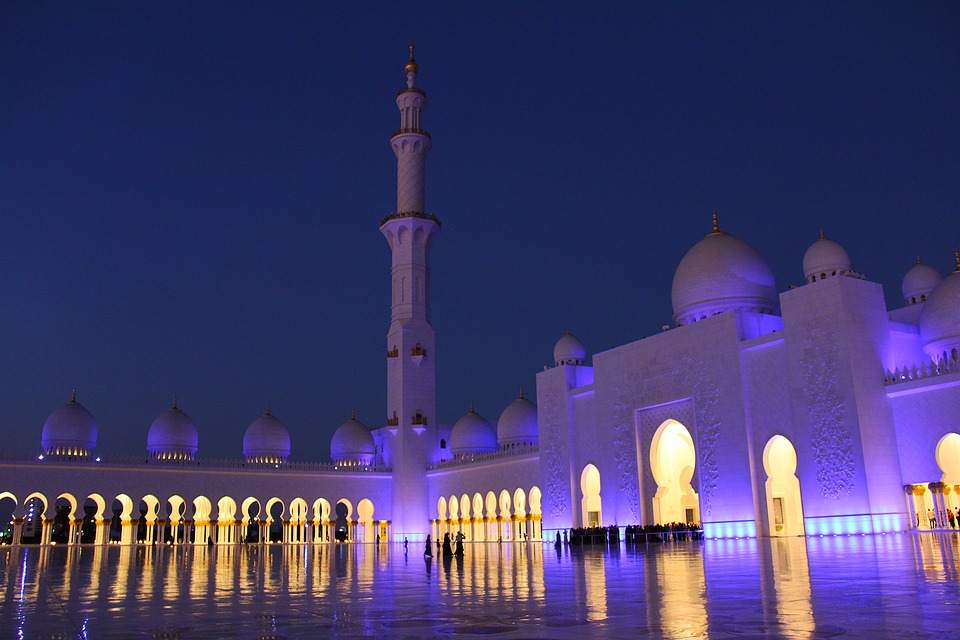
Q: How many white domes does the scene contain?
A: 11